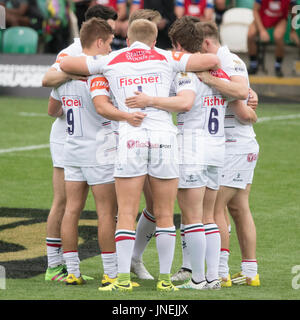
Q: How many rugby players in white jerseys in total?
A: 6